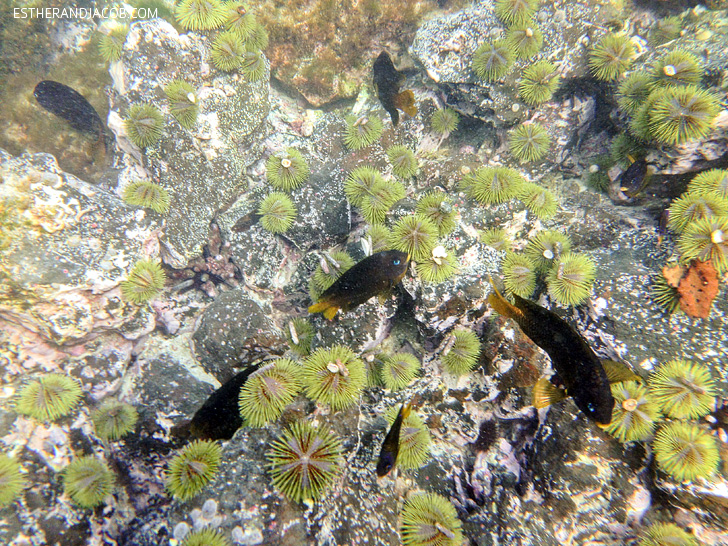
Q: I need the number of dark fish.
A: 7